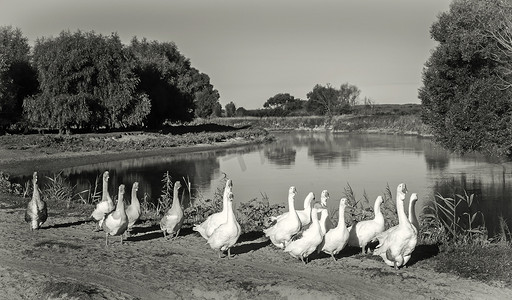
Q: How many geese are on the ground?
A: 15